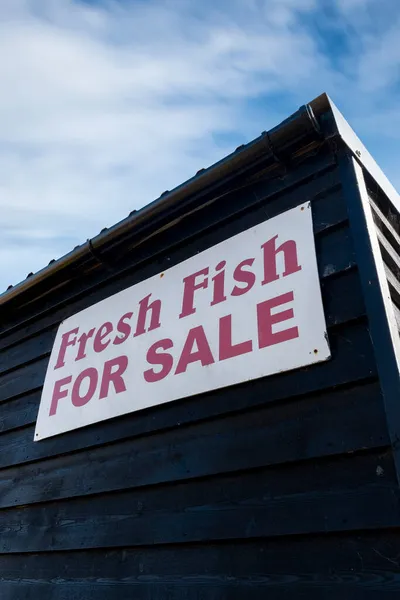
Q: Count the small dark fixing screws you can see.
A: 4